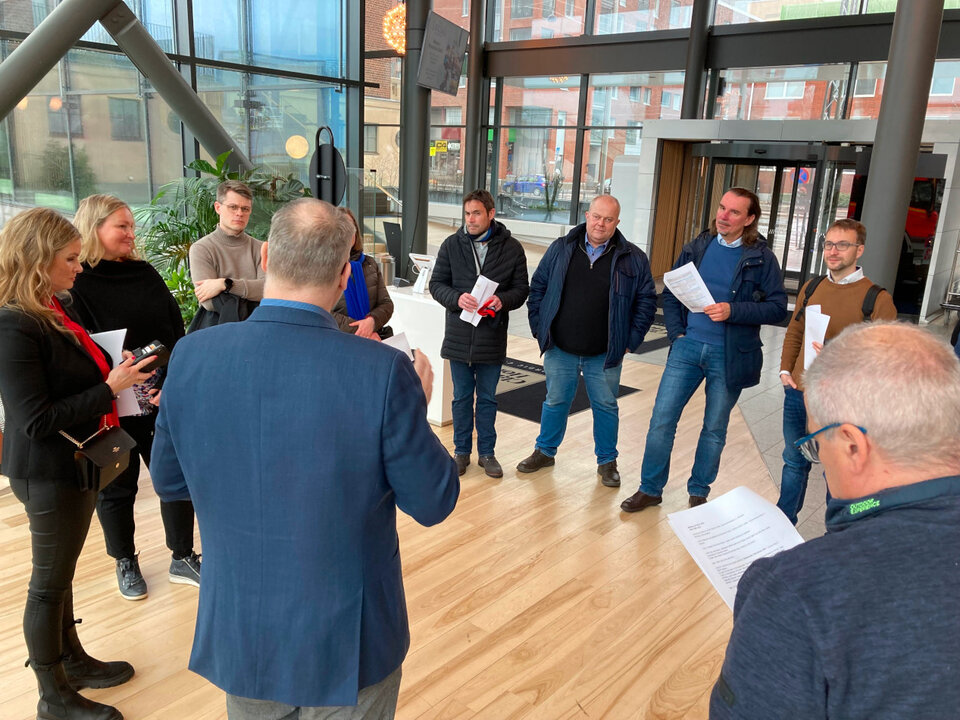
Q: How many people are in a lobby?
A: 10